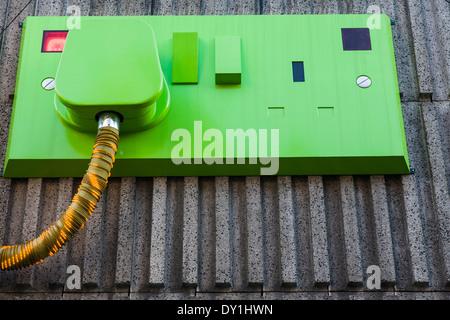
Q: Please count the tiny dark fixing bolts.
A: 4